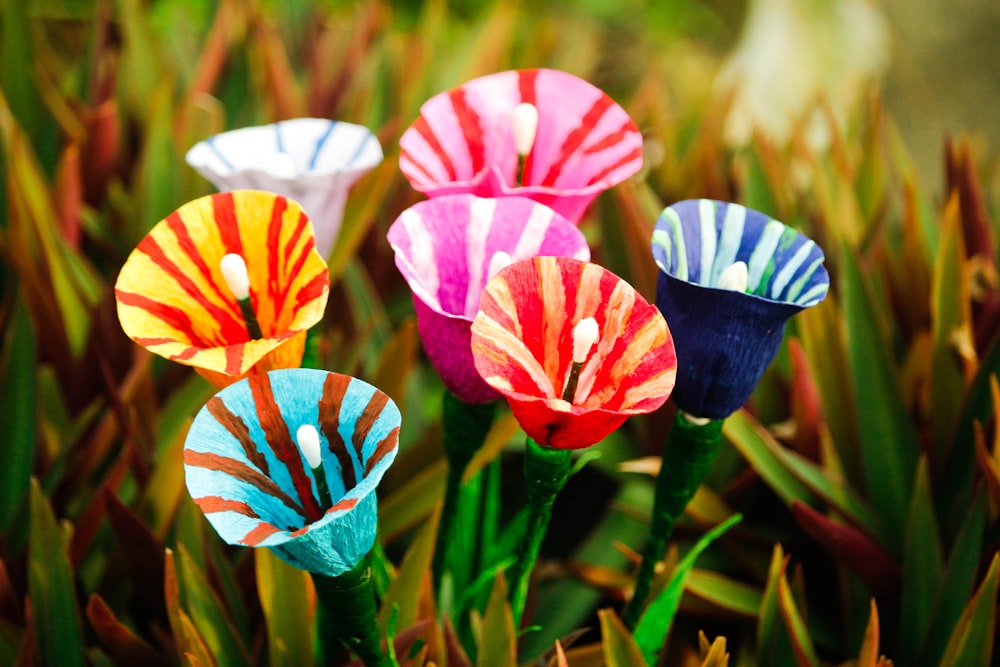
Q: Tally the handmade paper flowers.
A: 7